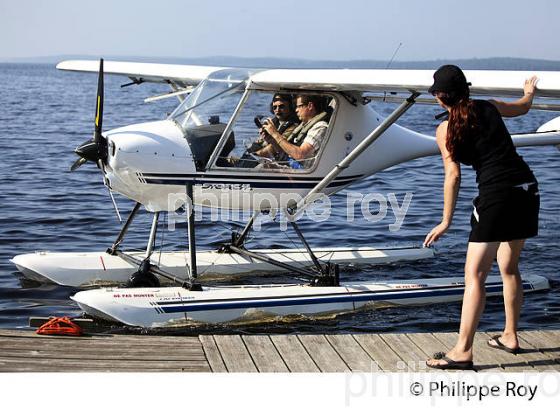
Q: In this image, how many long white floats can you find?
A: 2